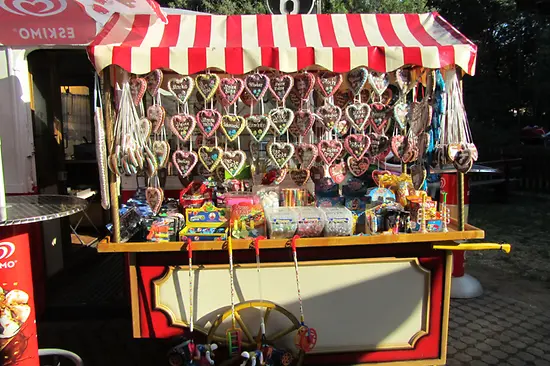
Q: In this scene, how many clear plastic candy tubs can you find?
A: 3